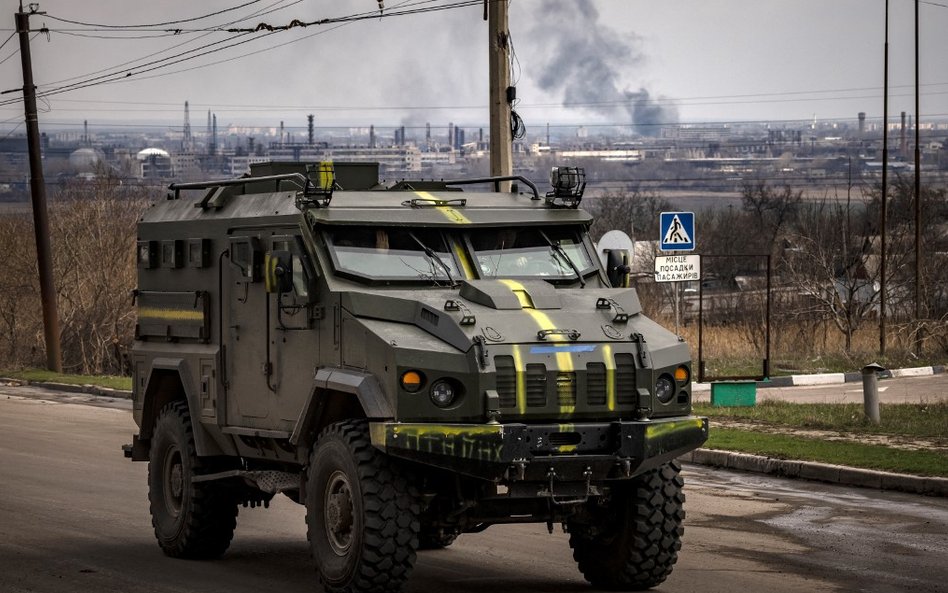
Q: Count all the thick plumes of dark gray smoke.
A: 1